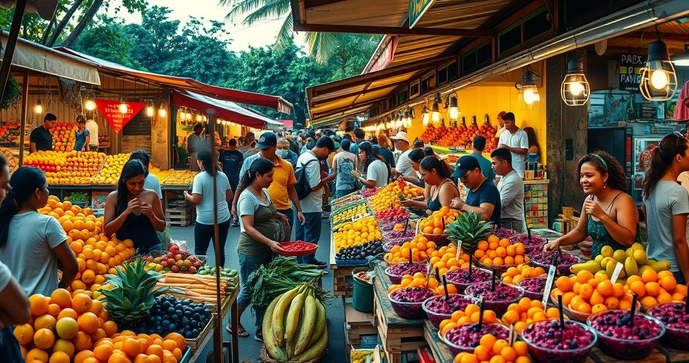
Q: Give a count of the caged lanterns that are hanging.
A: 3